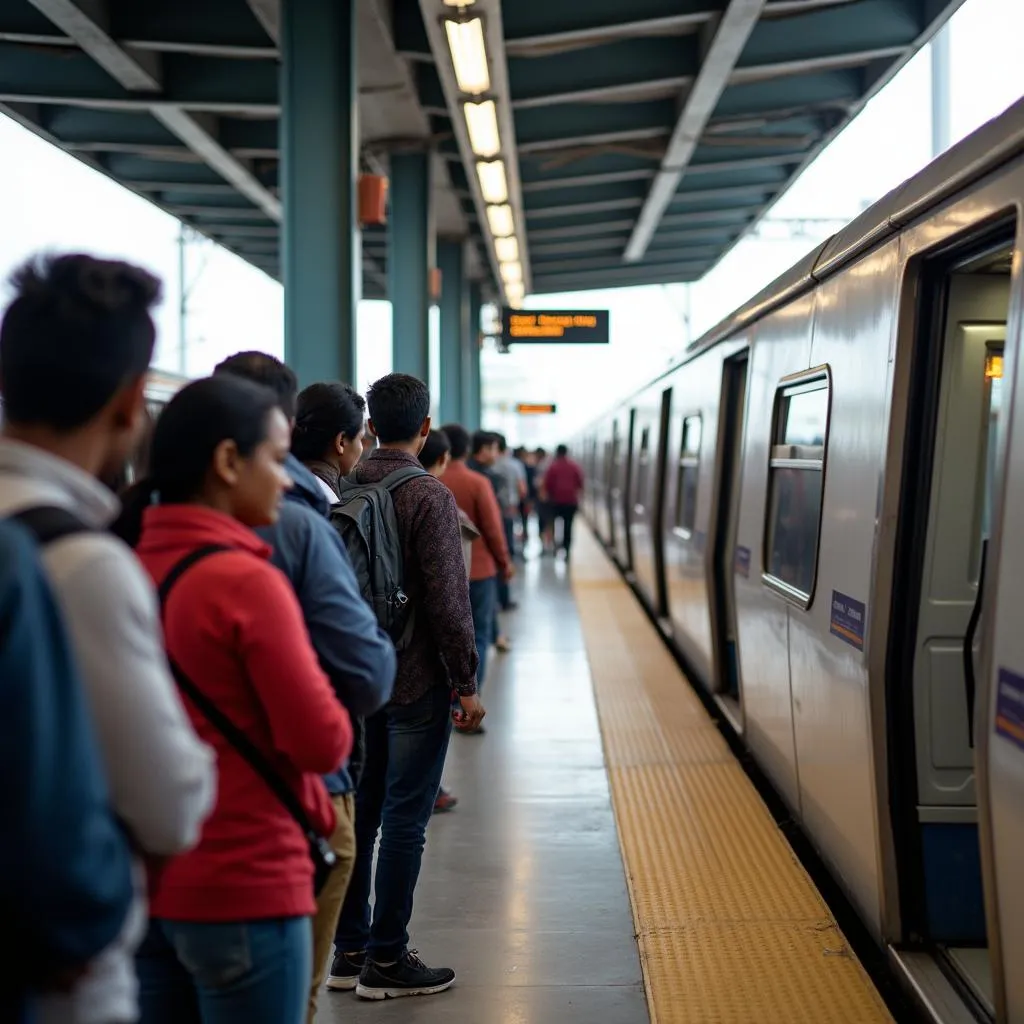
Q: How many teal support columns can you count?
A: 4